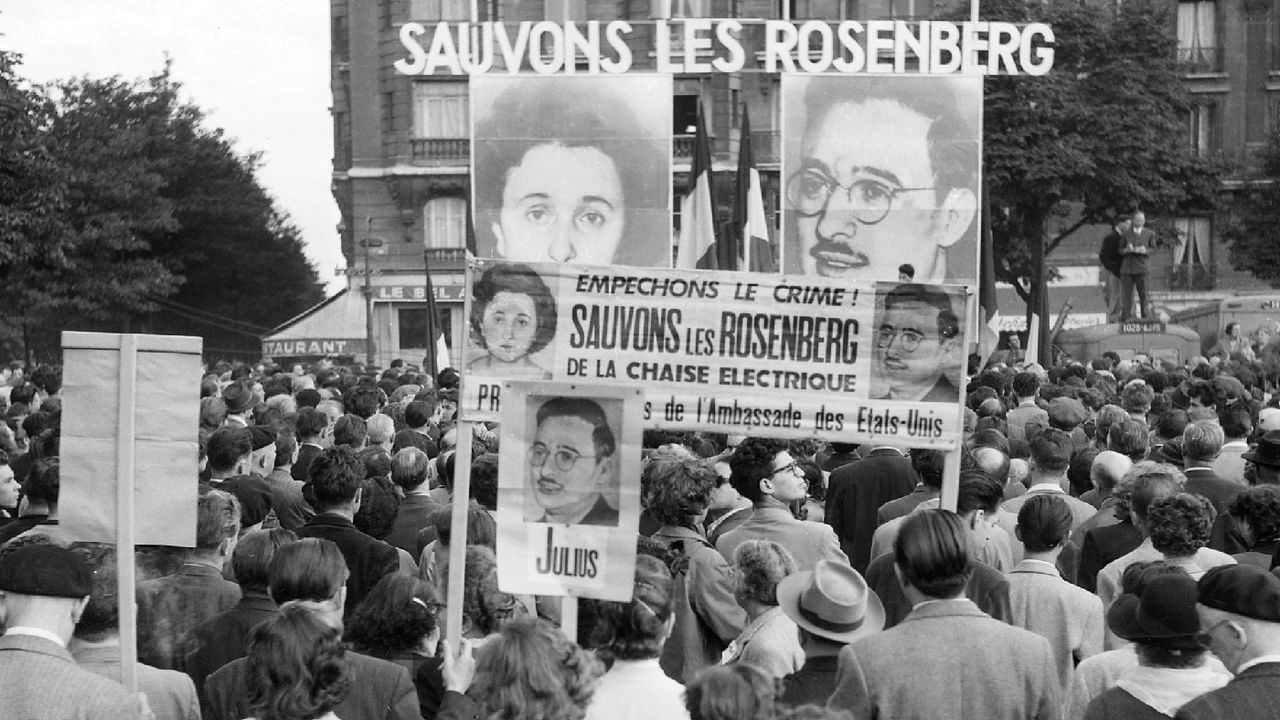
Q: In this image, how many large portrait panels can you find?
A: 2